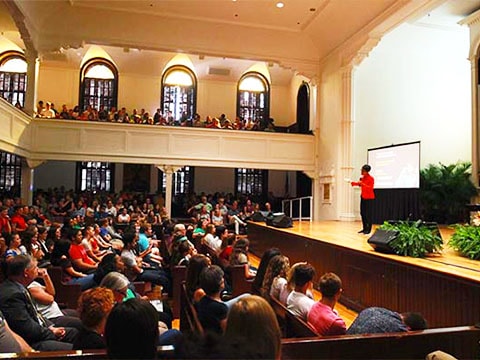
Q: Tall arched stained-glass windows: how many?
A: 4